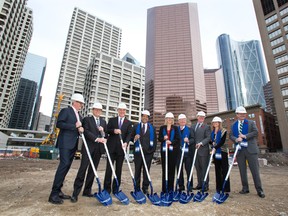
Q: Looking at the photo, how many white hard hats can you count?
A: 9